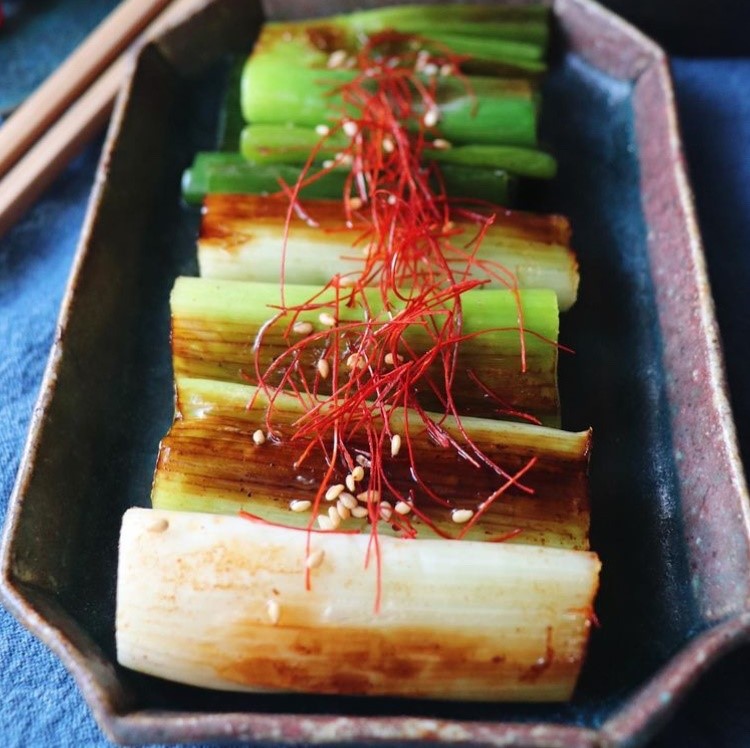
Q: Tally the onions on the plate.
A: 8